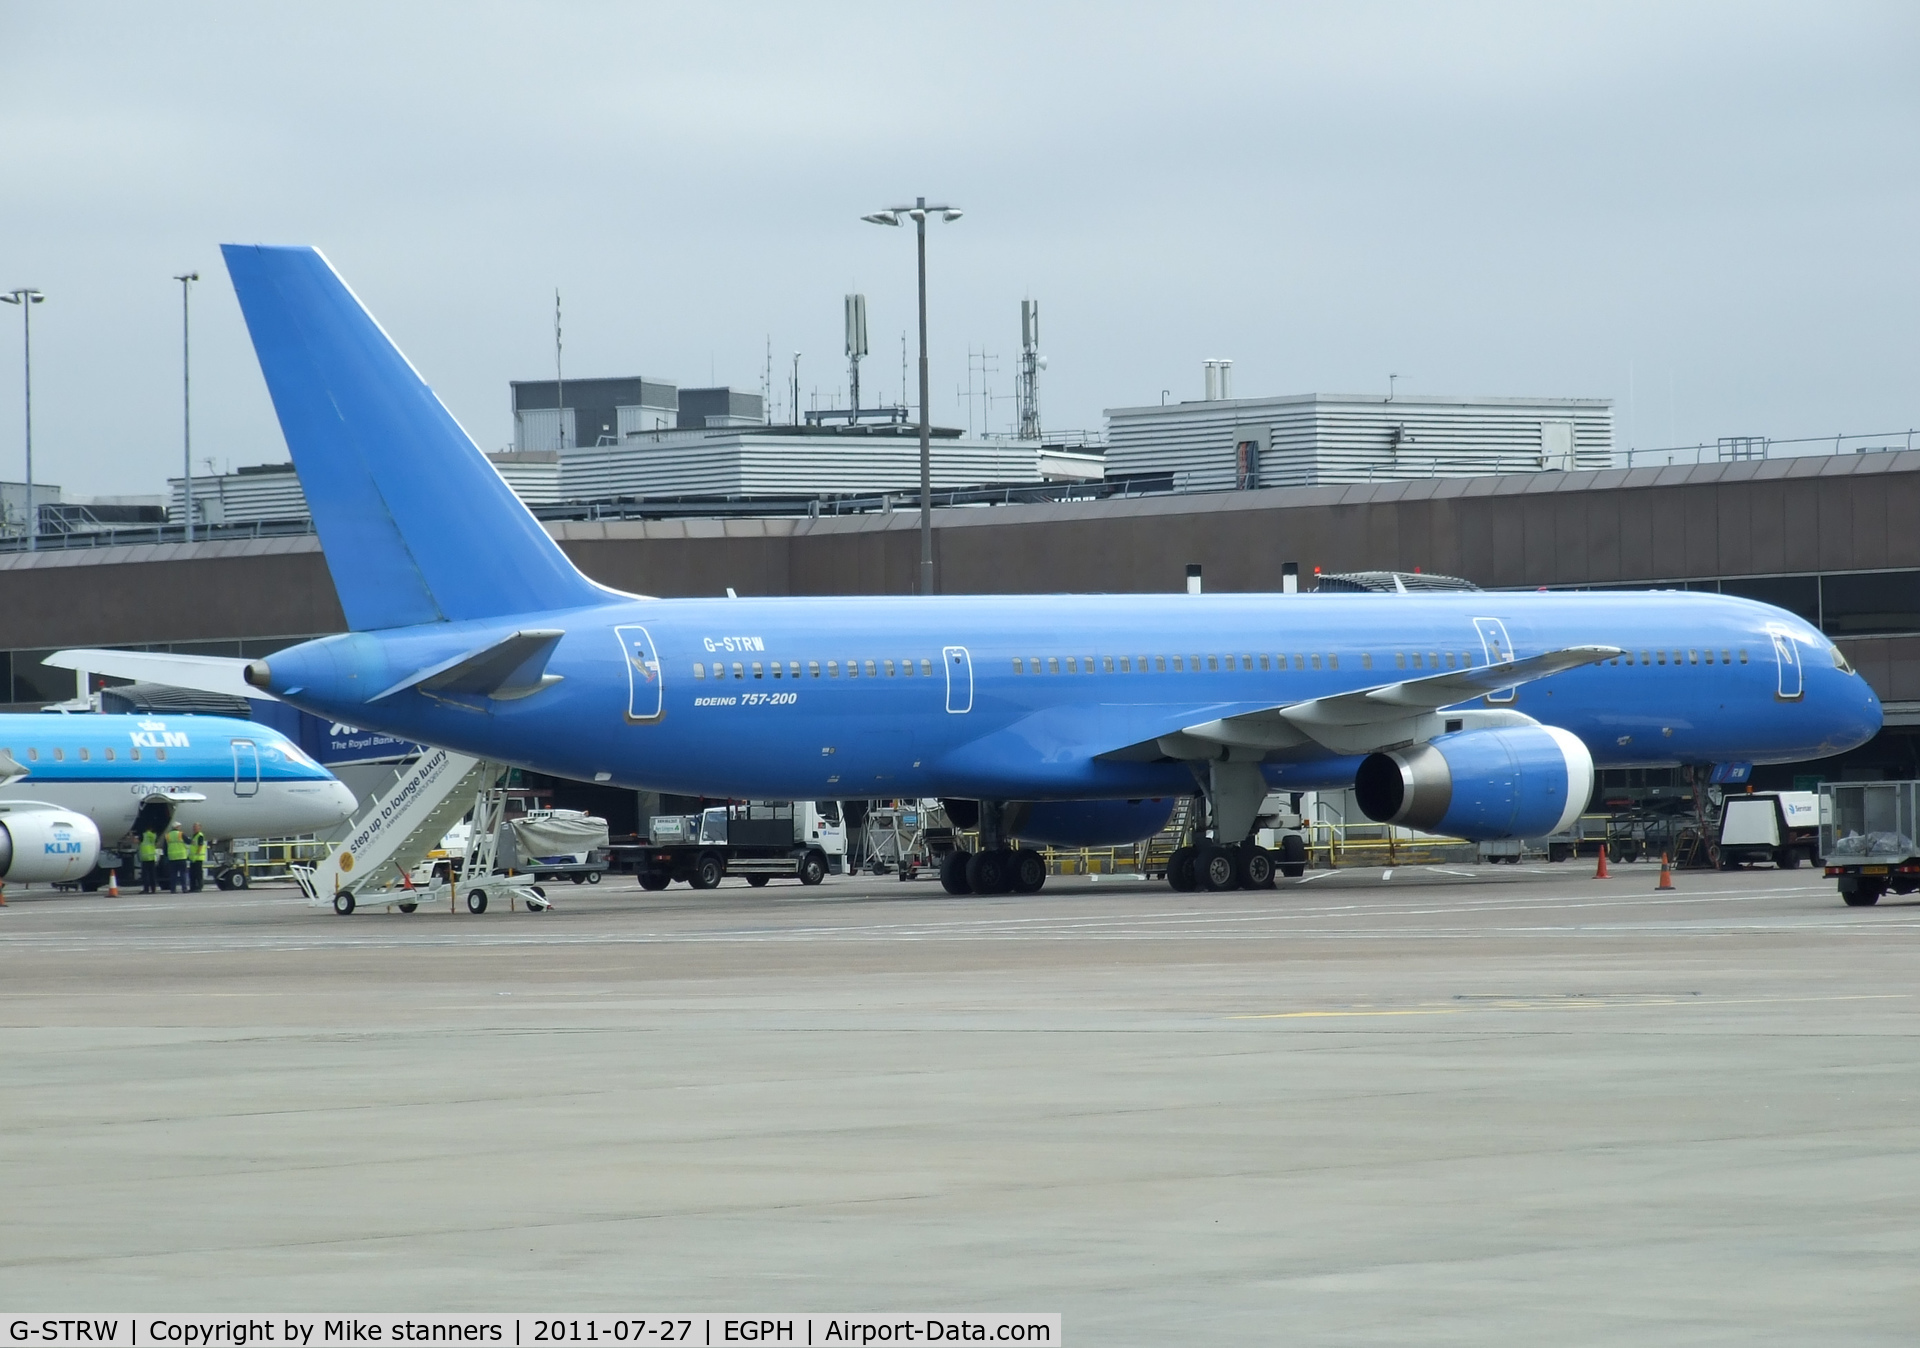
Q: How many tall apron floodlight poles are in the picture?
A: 3